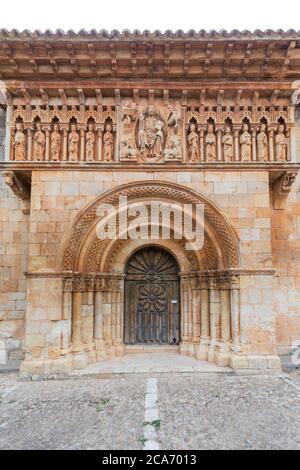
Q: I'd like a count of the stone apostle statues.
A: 12